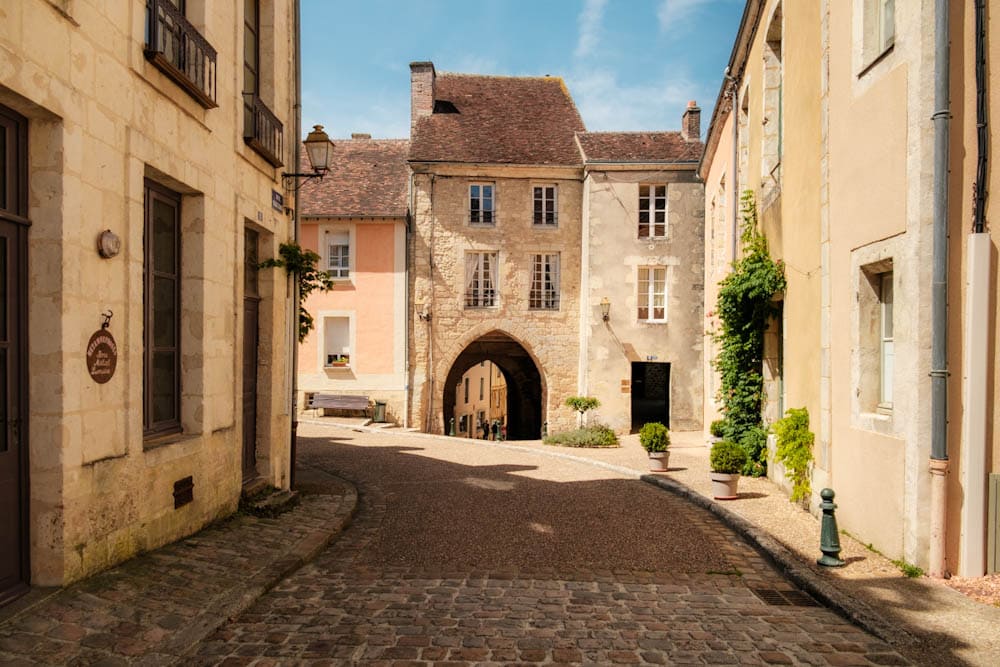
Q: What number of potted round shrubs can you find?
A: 3